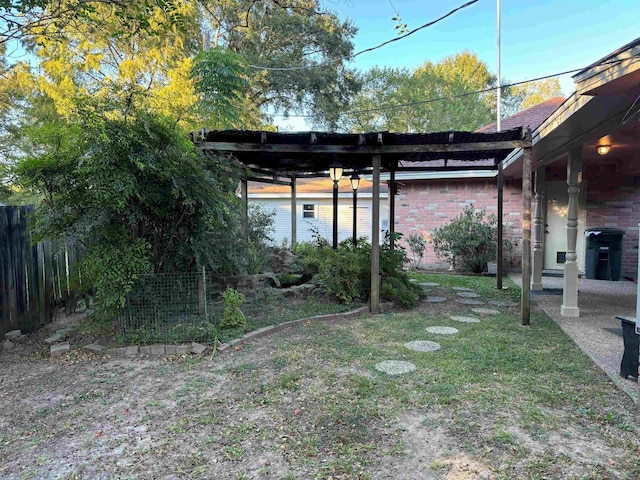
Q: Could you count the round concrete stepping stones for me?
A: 12